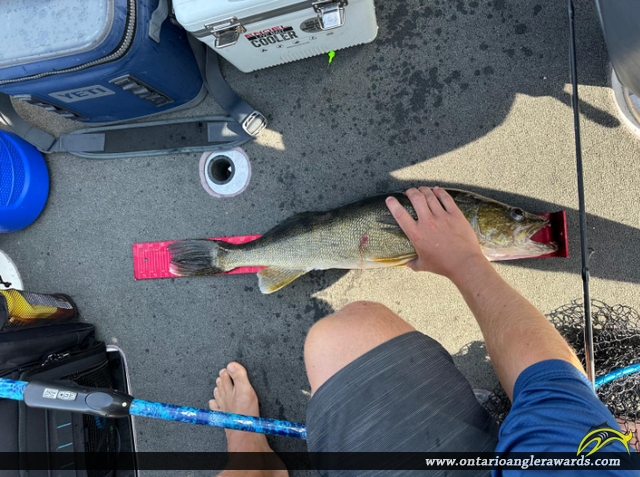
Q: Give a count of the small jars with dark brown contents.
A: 0